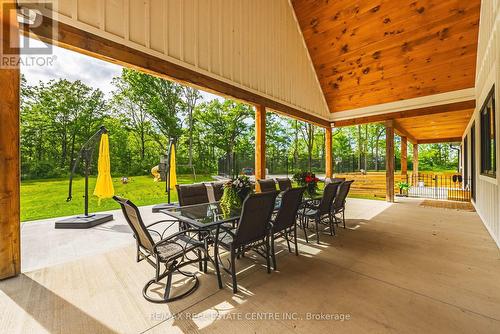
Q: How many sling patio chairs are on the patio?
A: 10